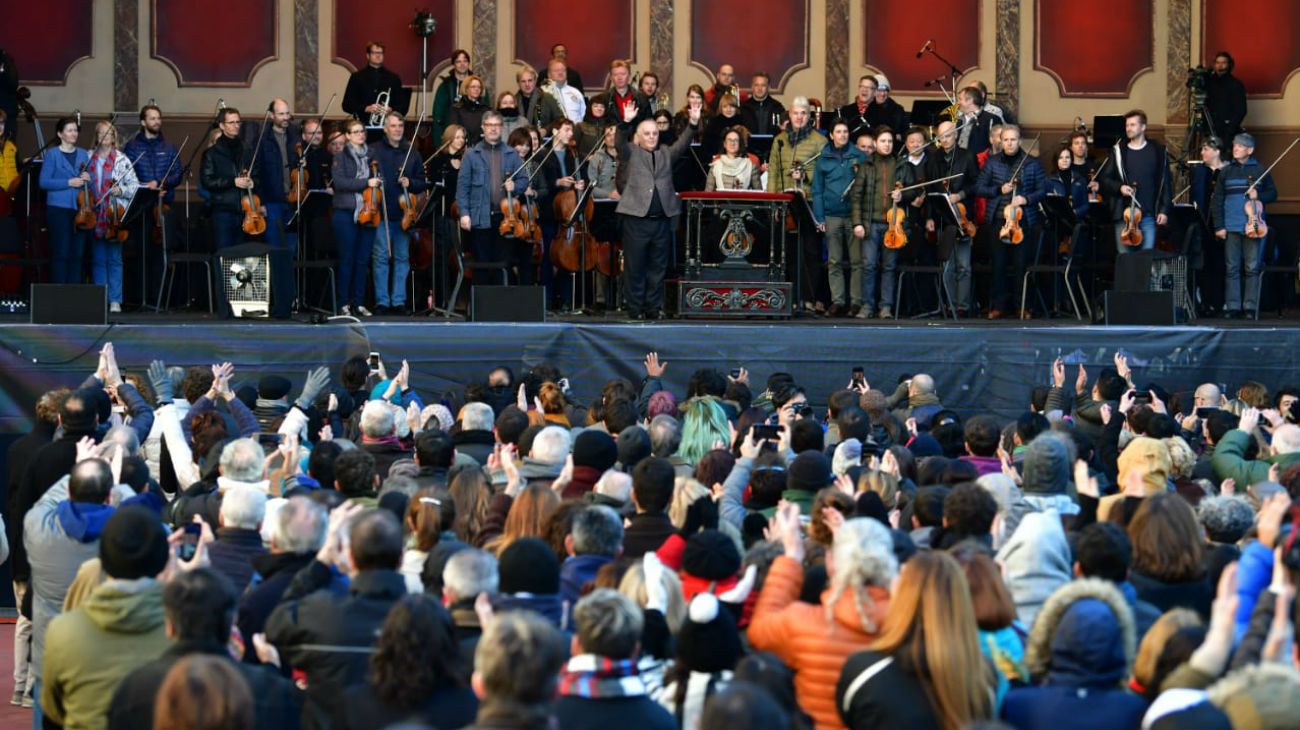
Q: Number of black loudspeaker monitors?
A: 3